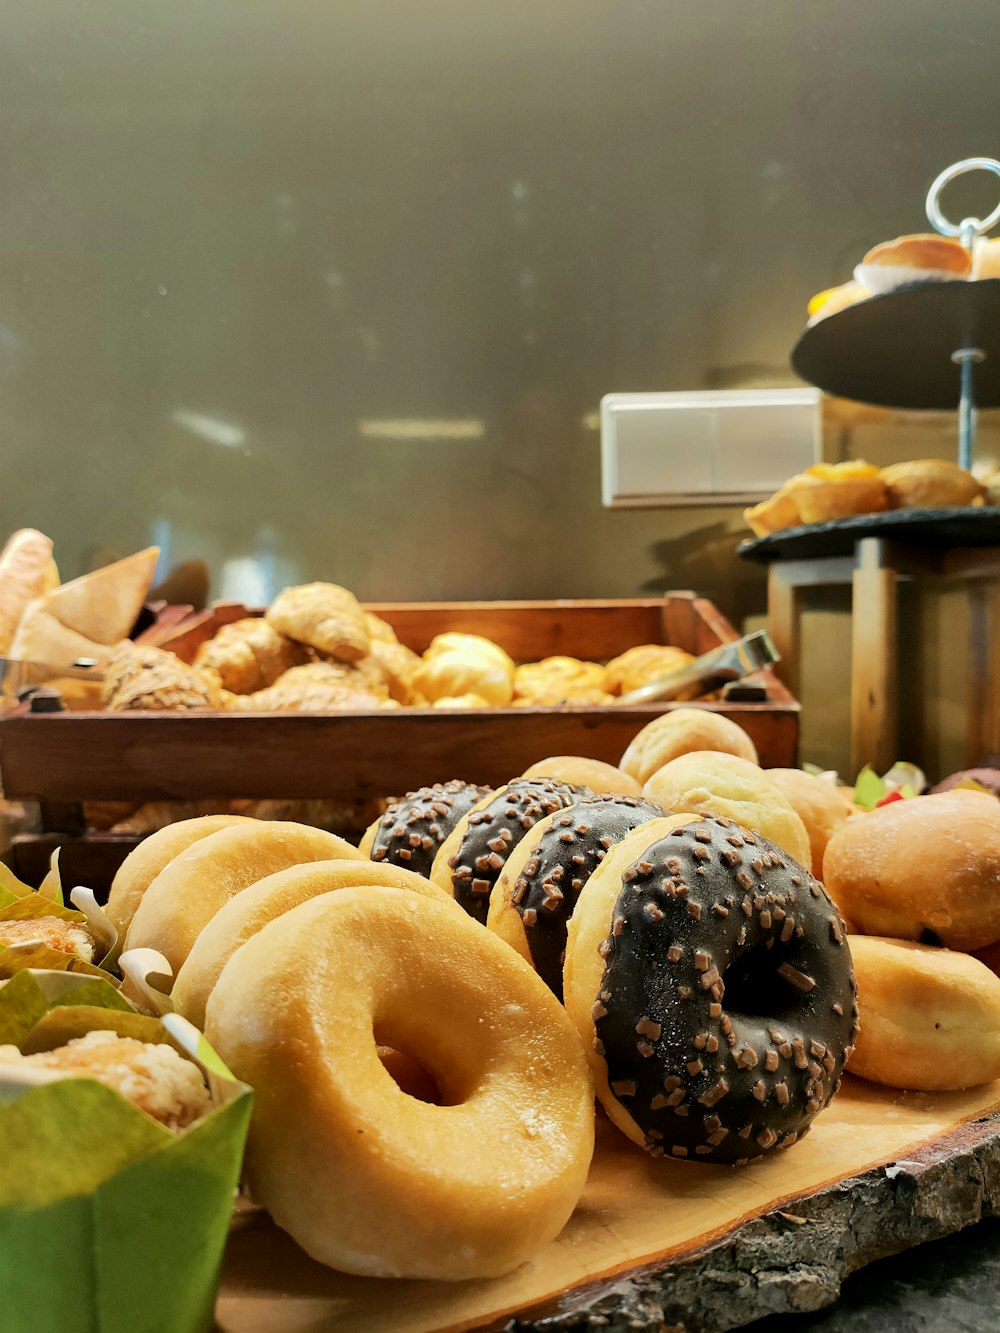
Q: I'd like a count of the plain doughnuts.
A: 4